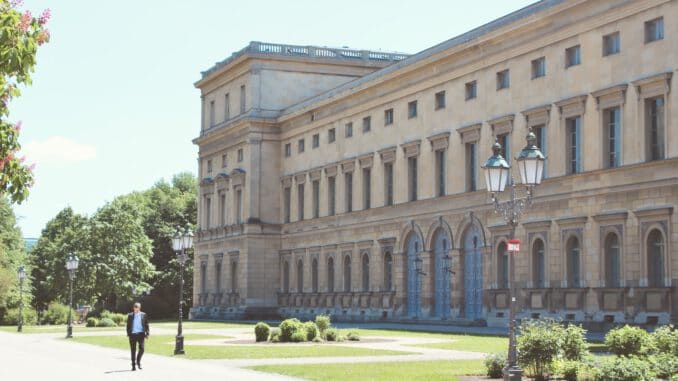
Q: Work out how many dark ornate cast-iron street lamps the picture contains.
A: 4